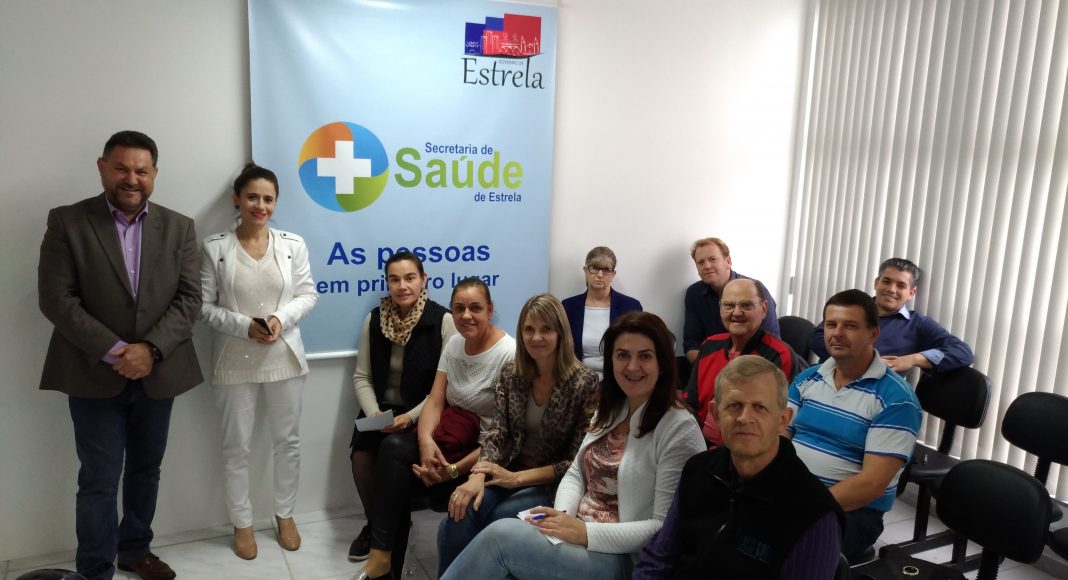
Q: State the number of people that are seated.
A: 10